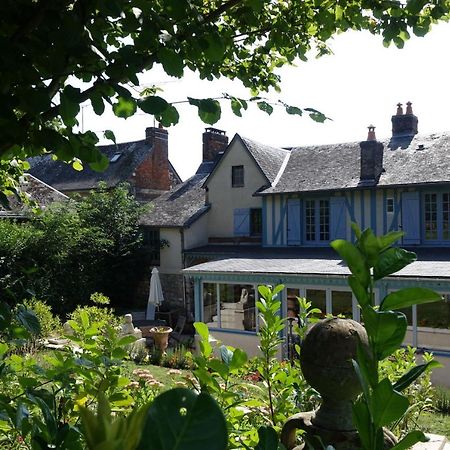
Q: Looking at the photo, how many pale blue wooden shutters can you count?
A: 4